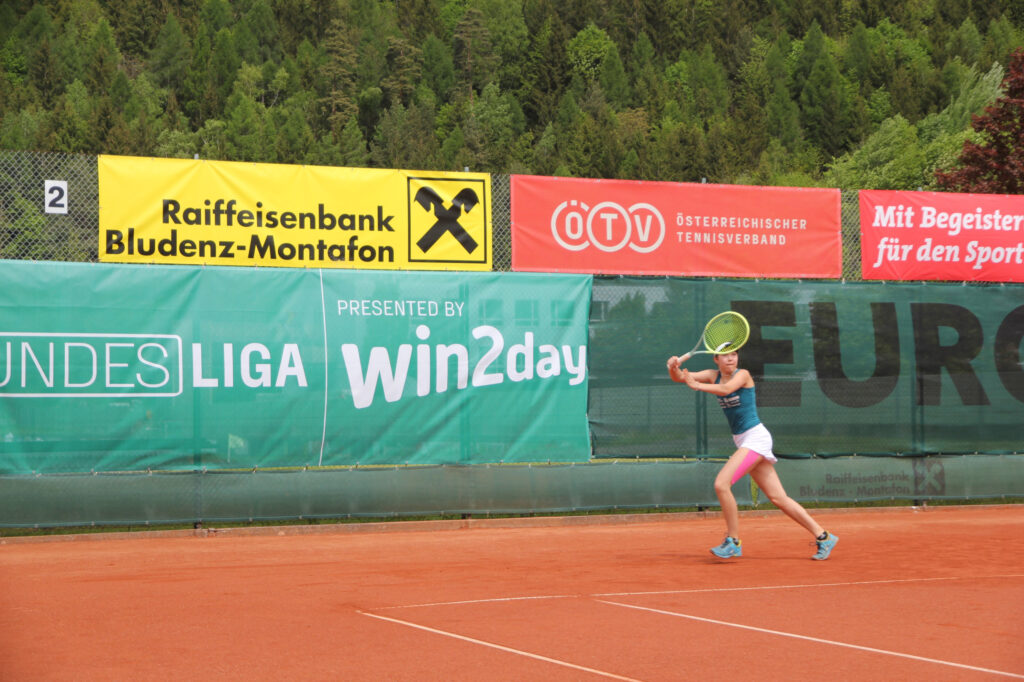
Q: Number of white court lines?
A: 3